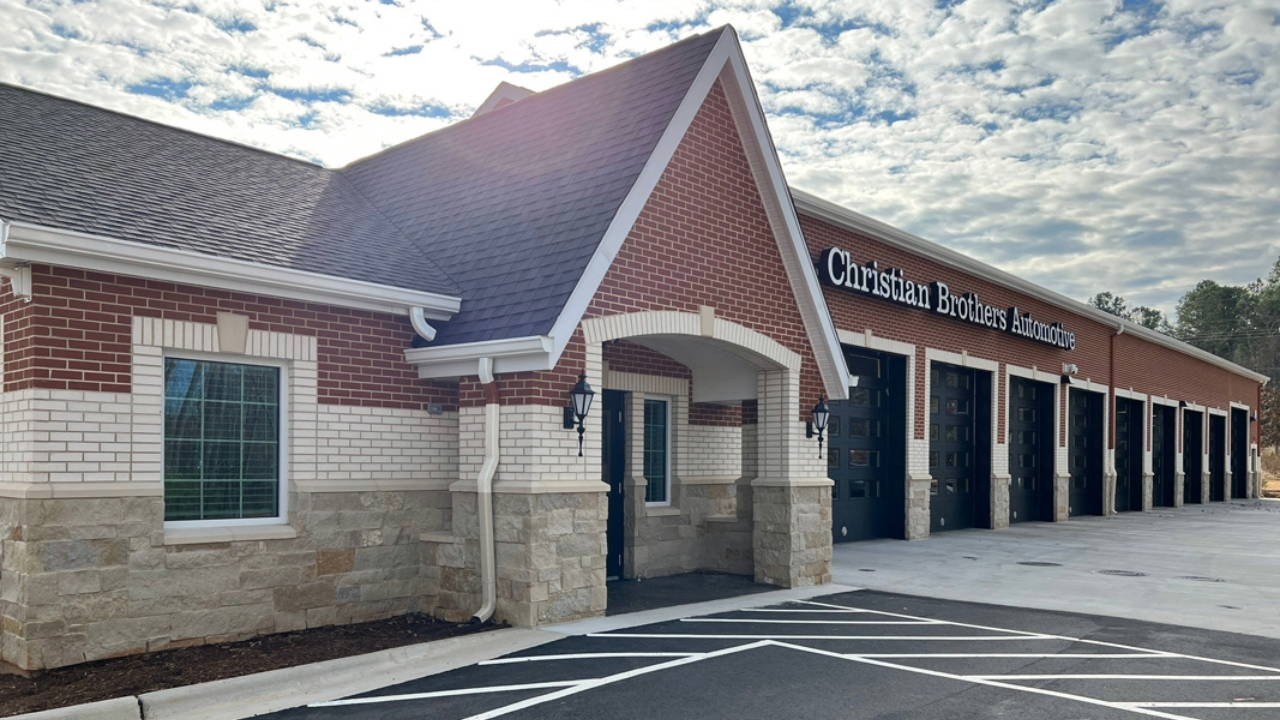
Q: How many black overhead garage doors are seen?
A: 9